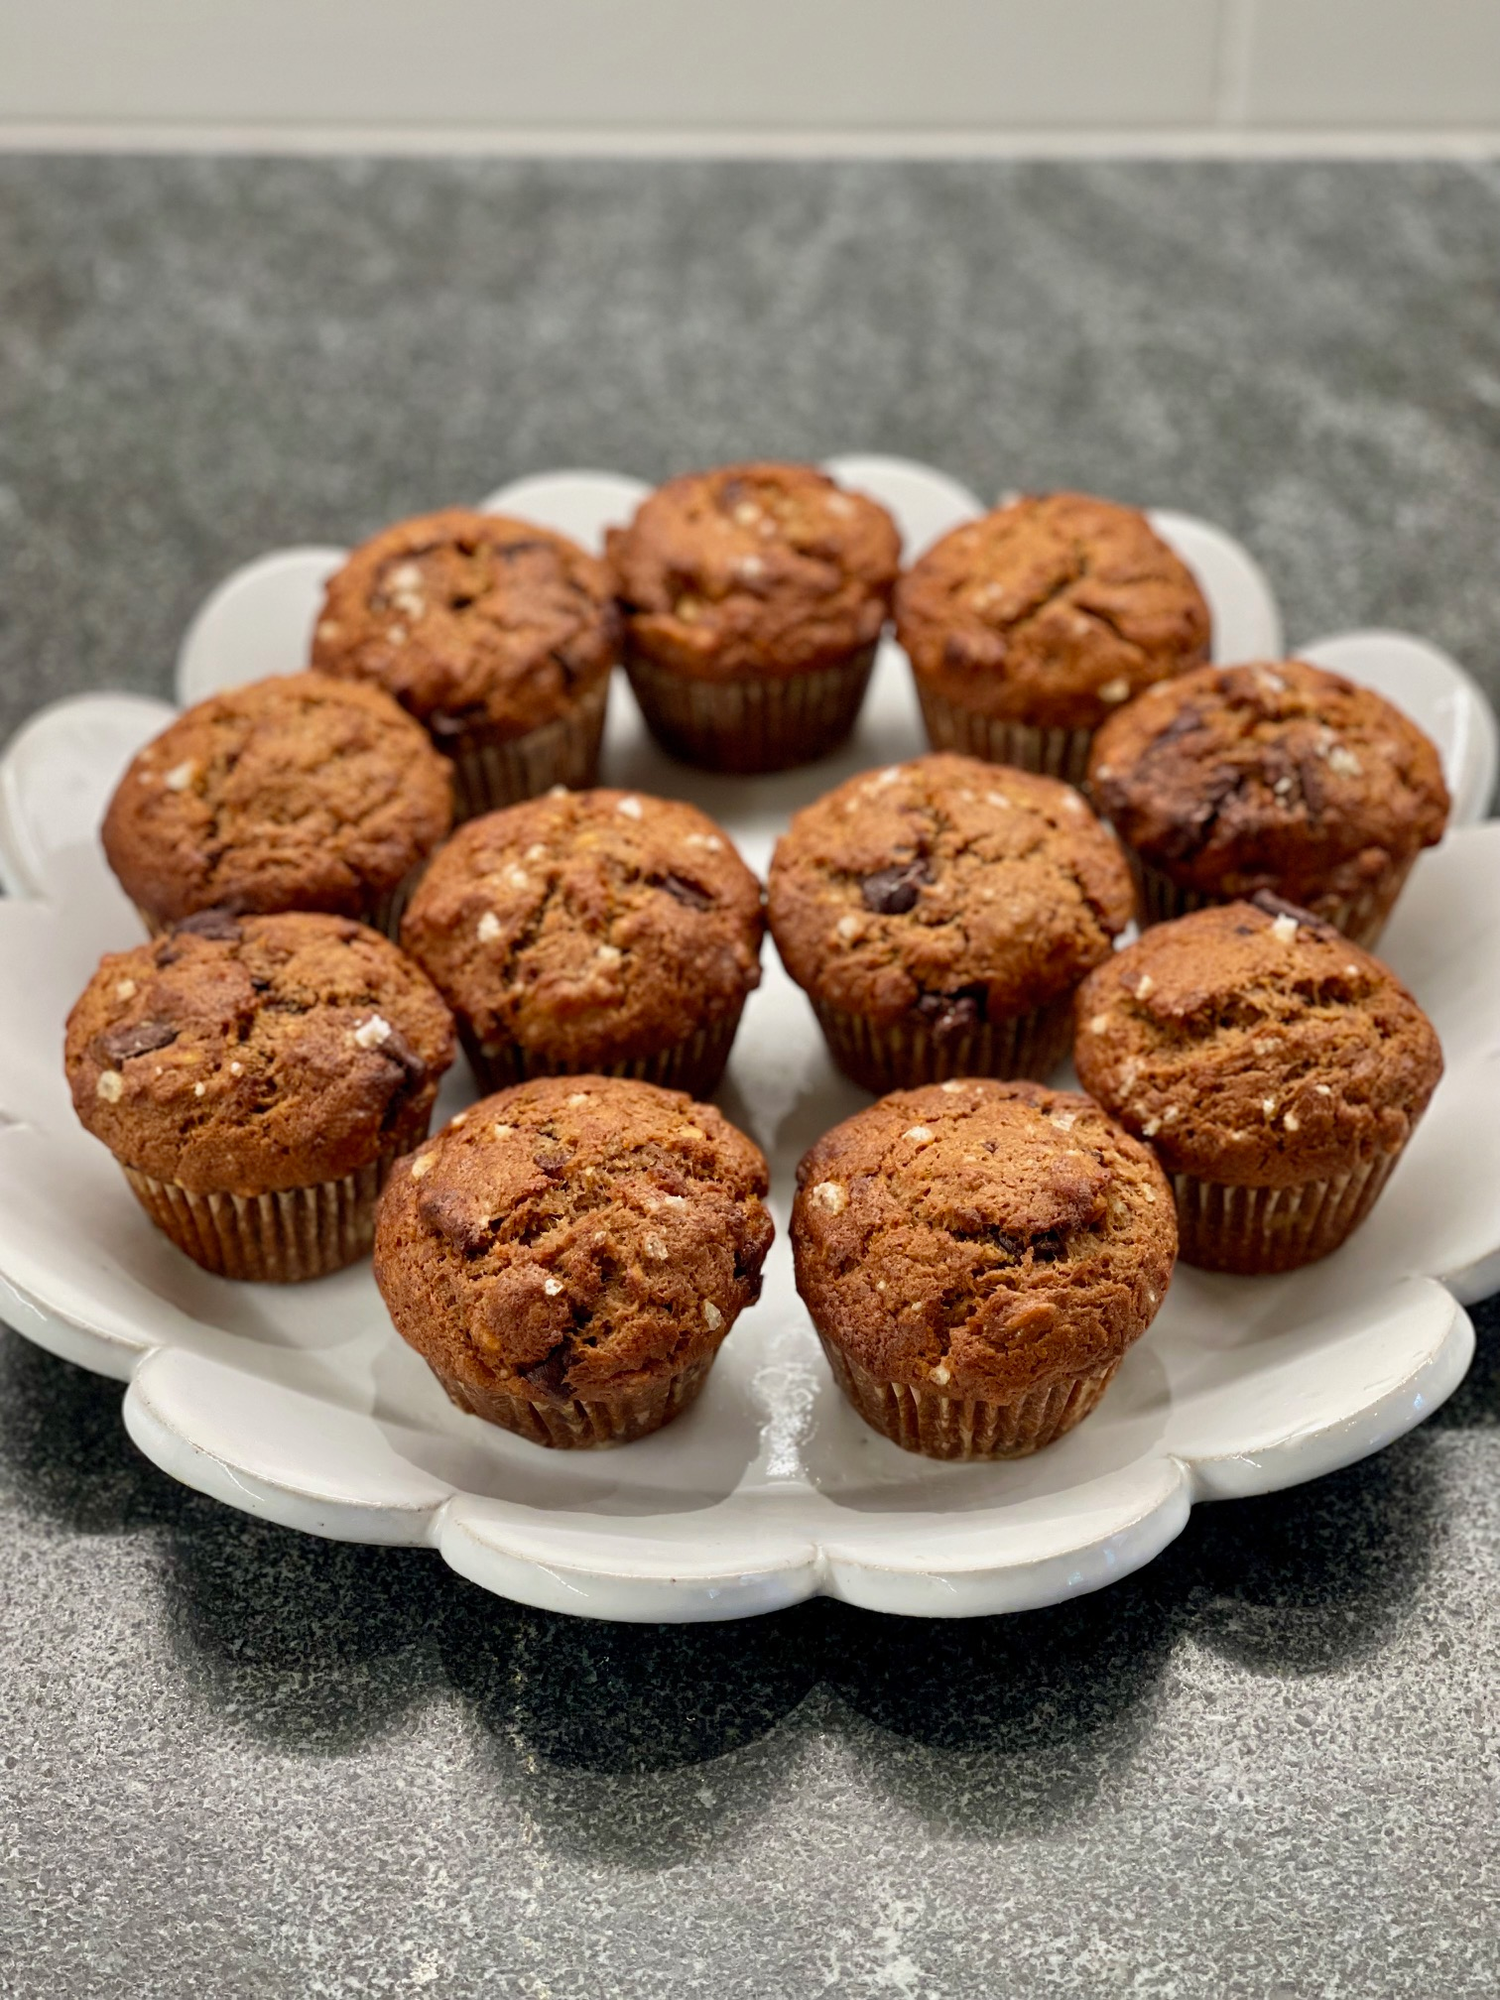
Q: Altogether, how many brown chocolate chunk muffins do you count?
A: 11